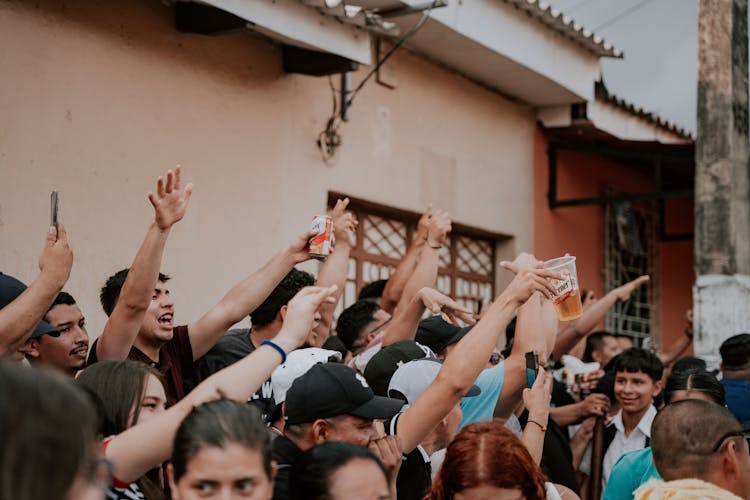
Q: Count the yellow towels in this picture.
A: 1